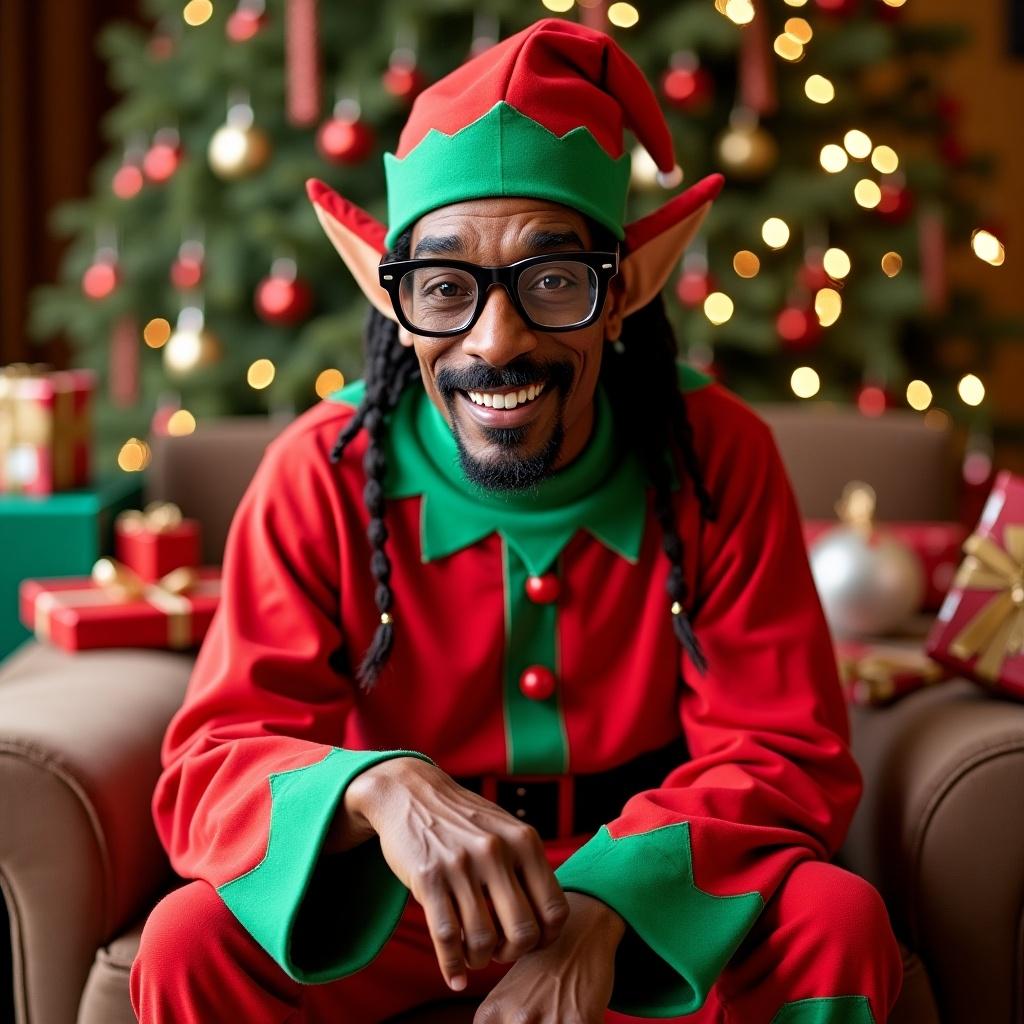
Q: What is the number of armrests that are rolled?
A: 2